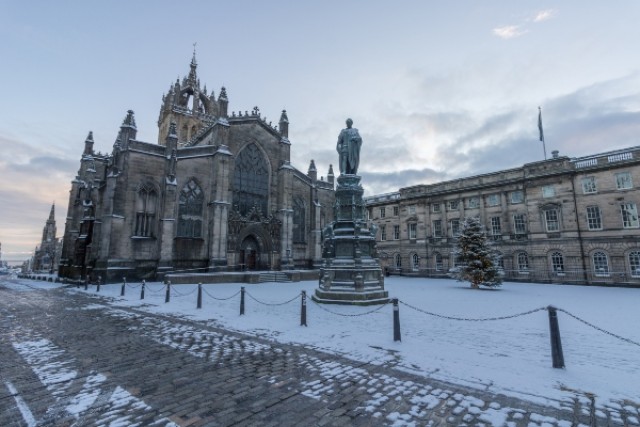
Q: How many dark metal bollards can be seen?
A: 11